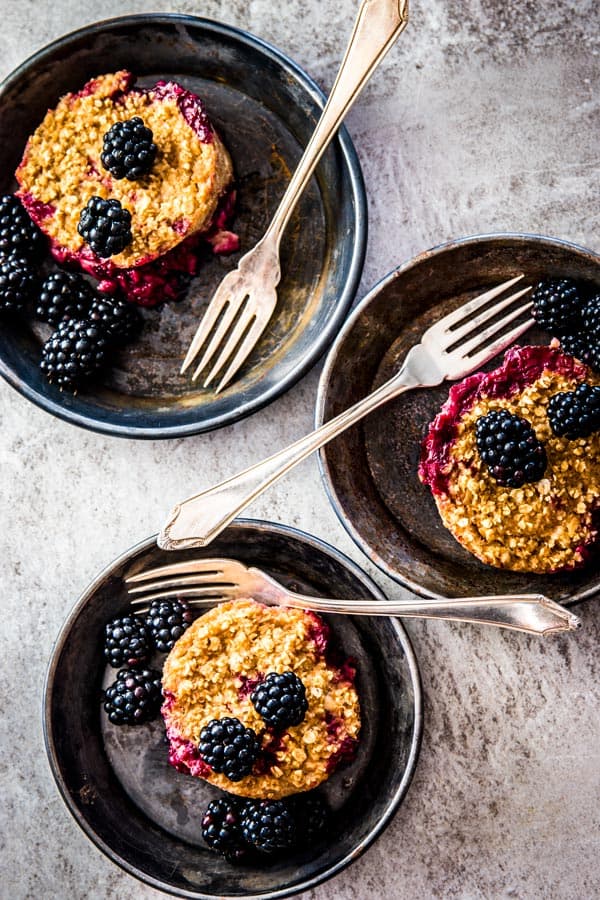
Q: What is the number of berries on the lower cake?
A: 2